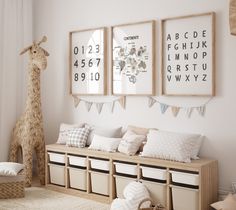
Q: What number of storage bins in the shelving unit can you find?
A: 12